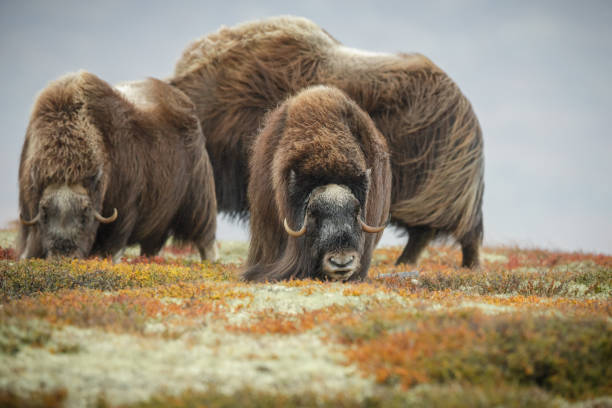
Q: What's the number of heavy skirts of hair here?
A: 3